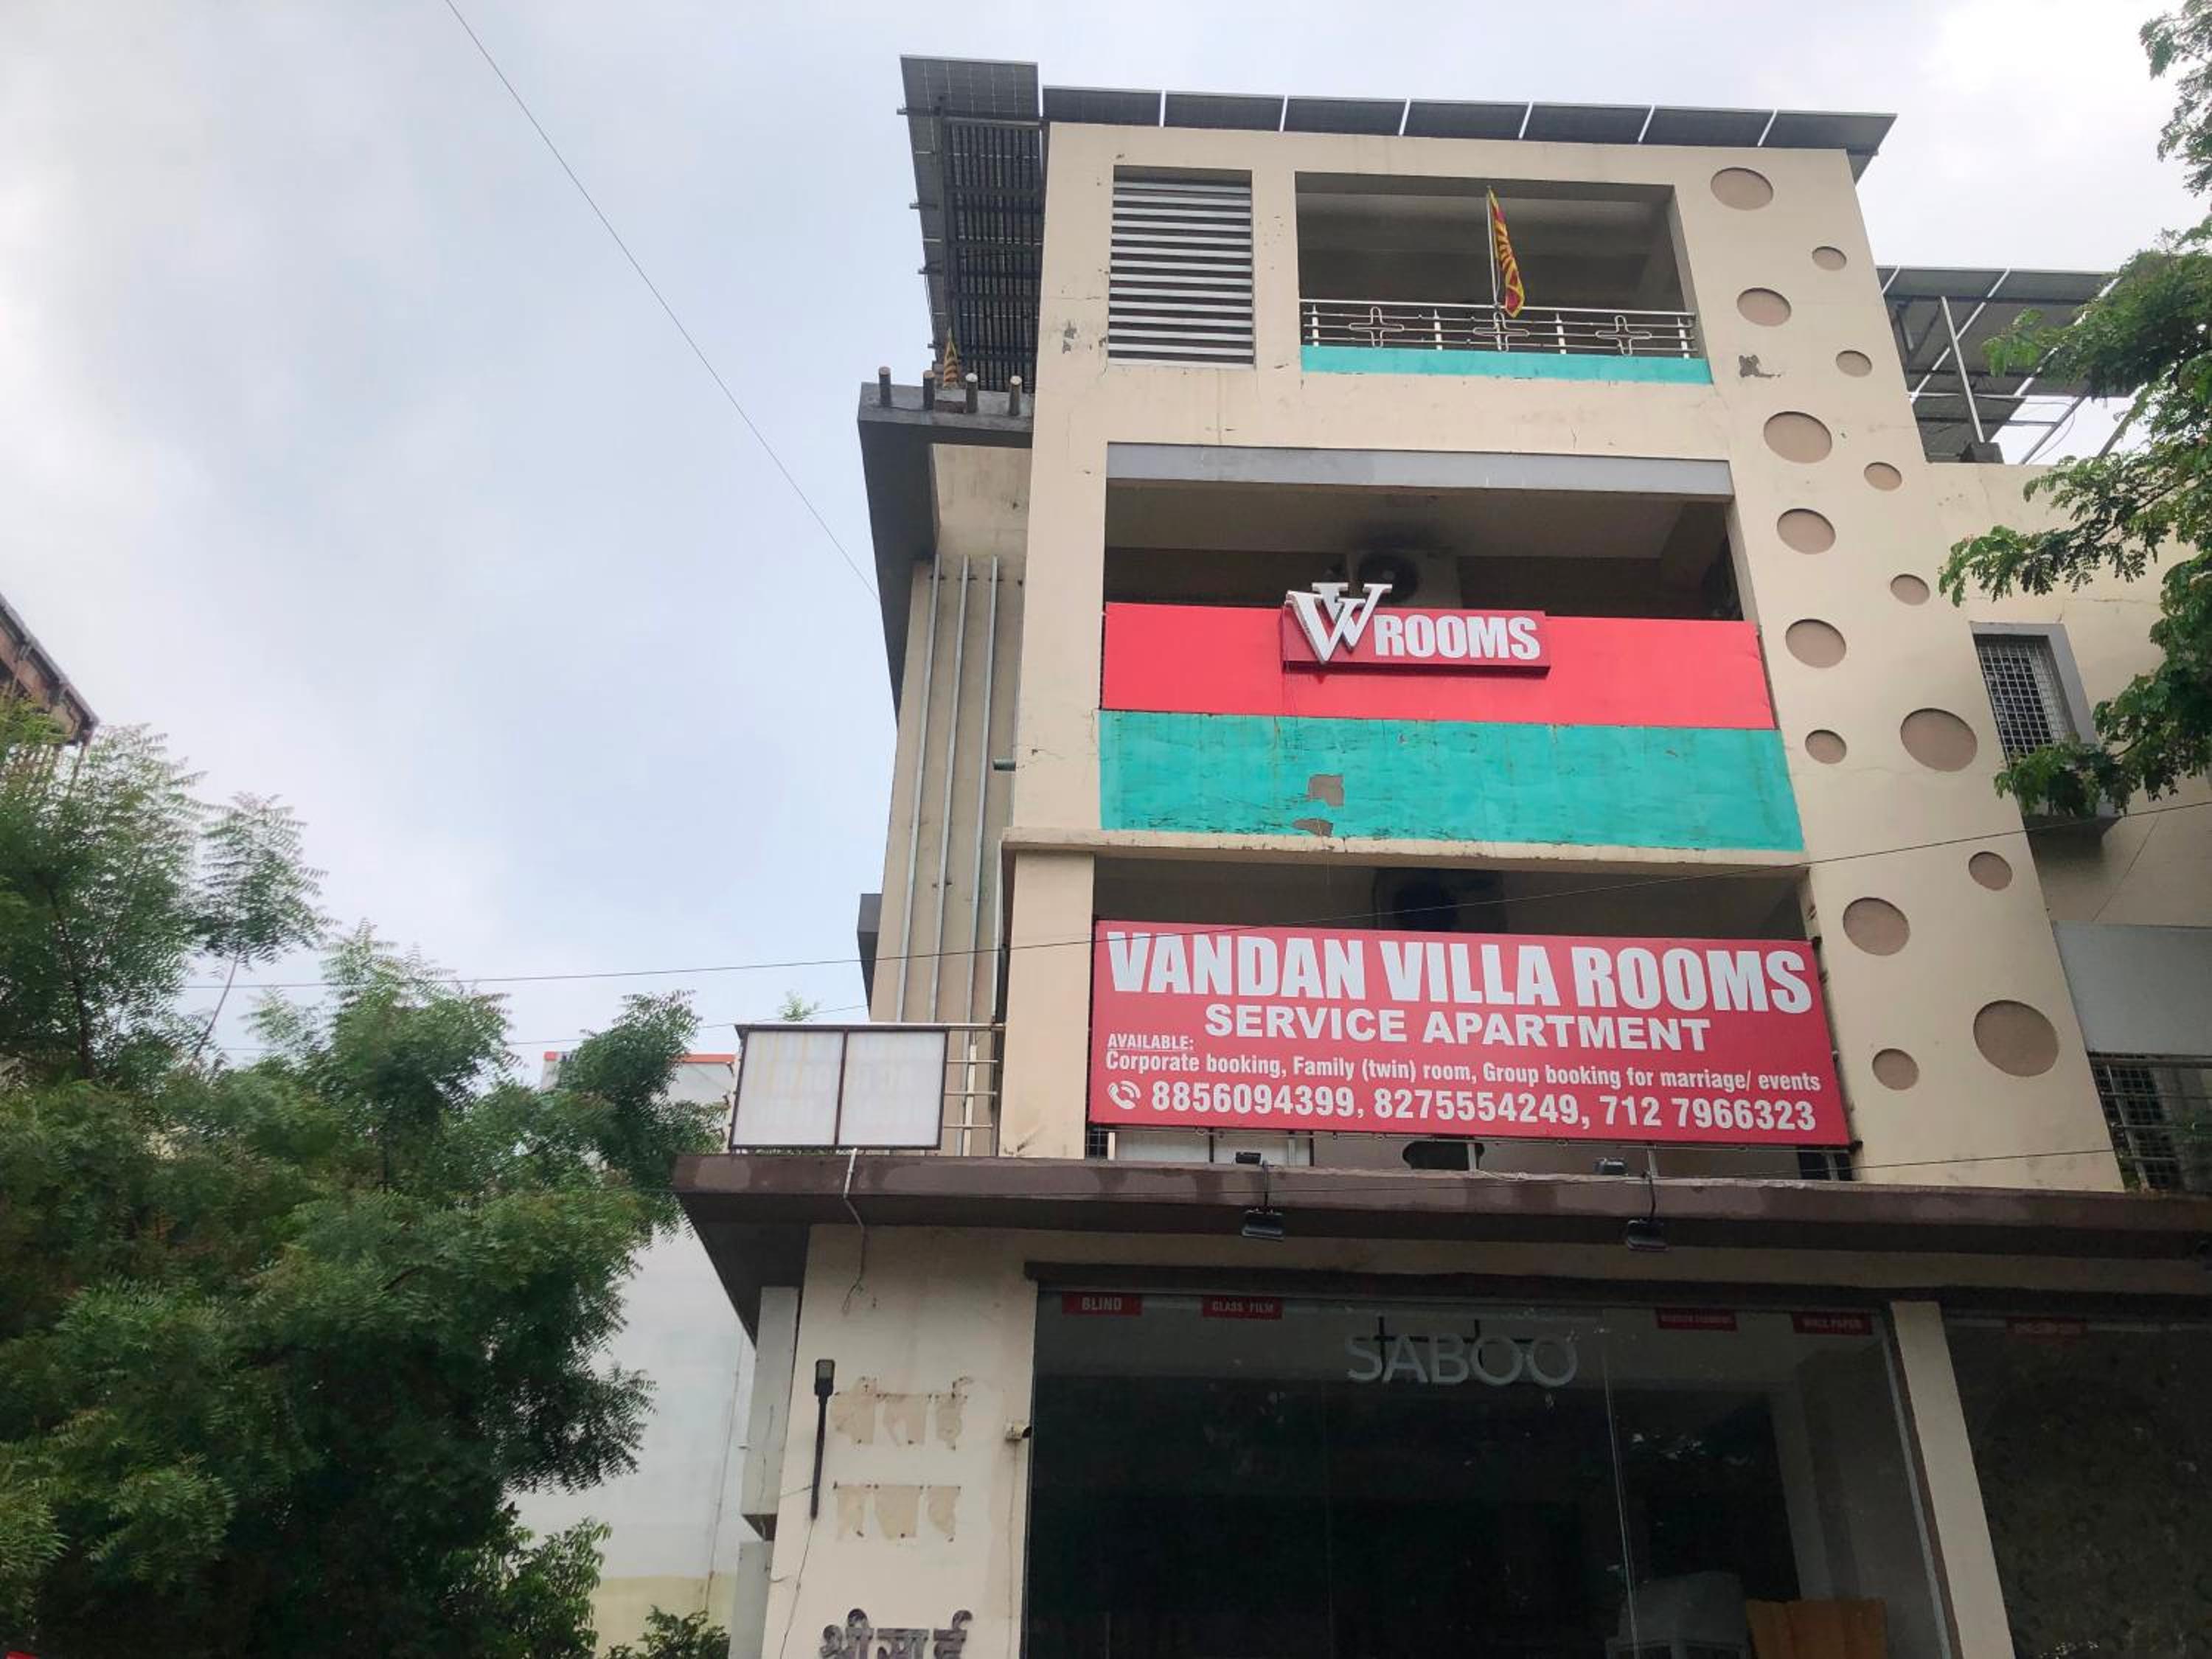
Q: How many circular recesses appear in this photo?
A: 15